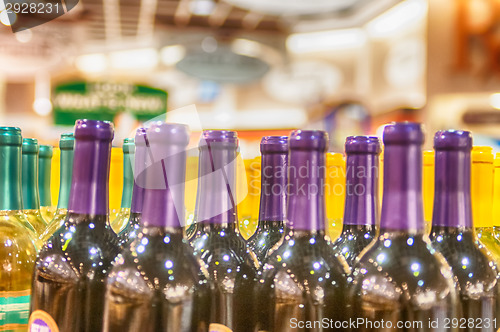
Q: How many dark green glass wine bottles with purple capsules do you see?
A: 9